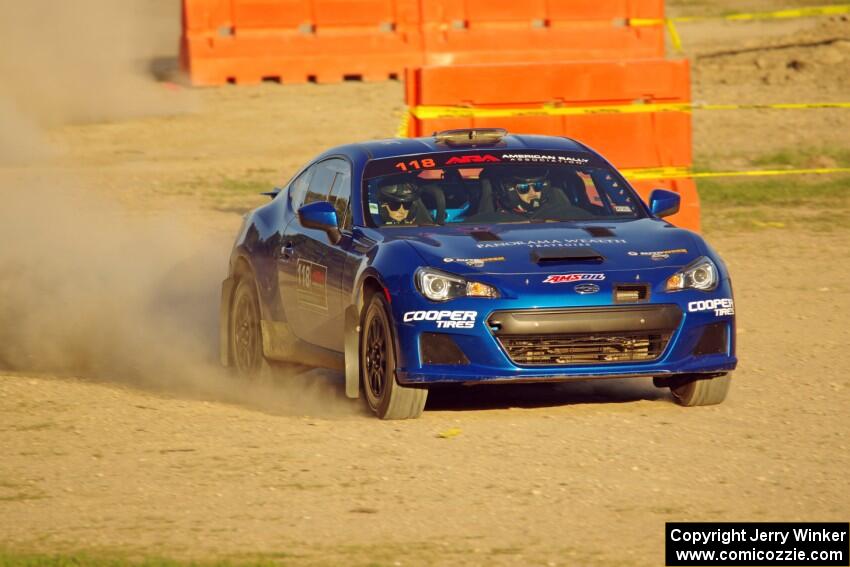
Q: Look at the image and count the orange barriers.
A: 3